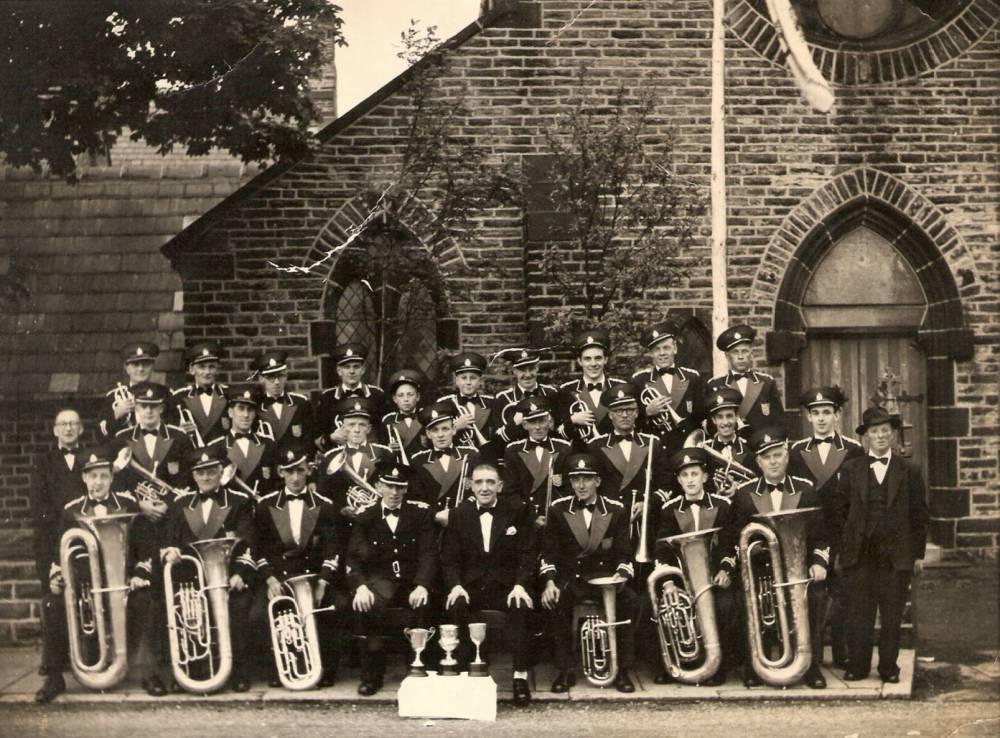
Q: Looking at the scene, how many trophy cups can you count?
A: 3